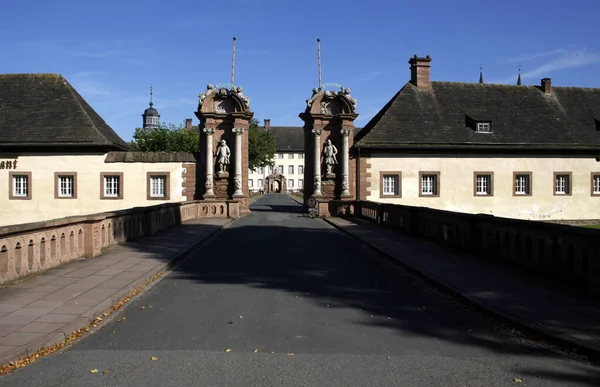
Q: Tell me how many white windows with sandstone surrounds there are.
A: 10